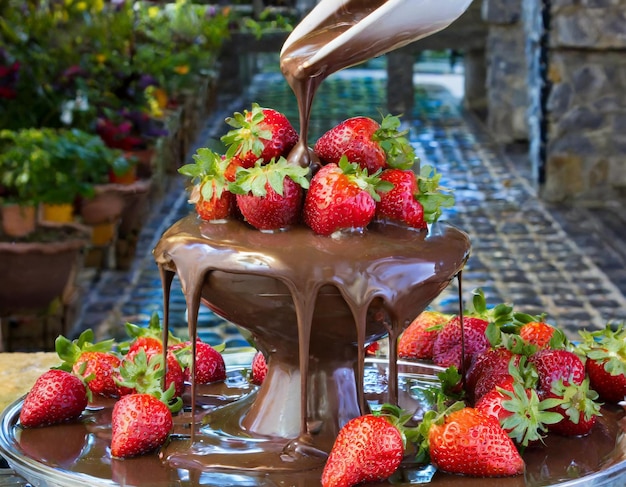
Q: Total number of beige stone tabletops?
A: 1